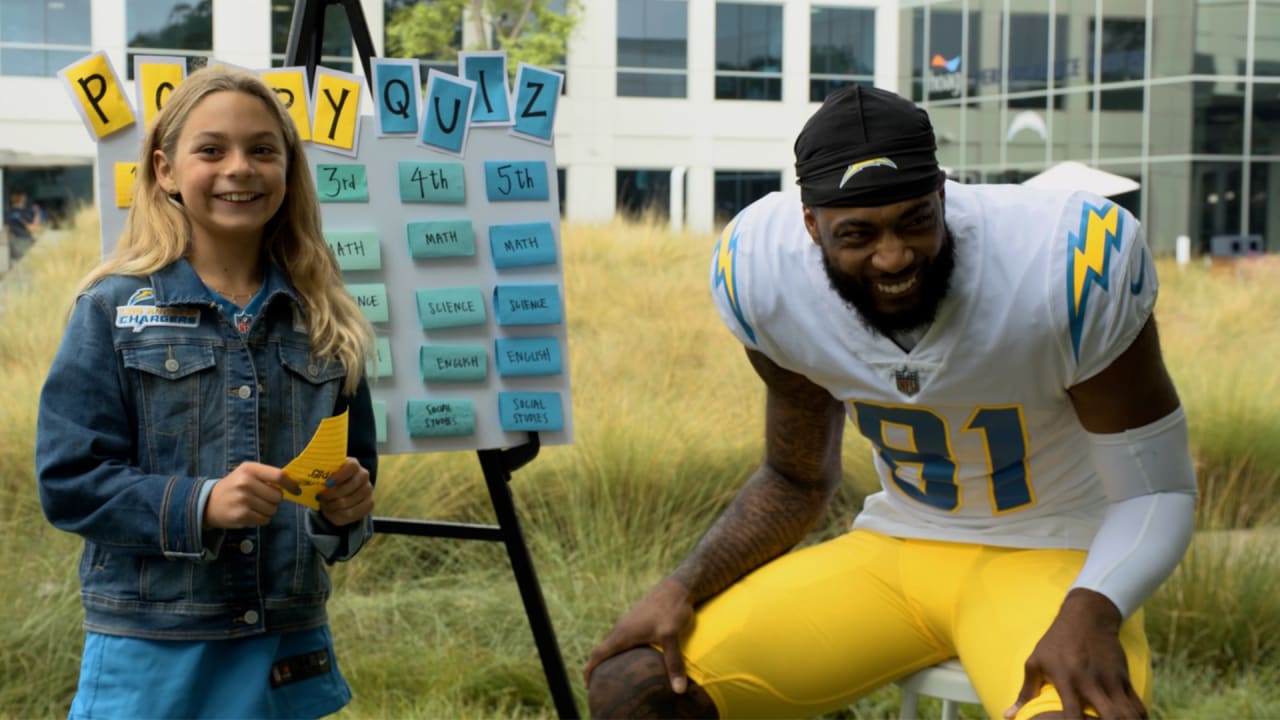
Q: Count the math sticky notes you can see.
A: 3